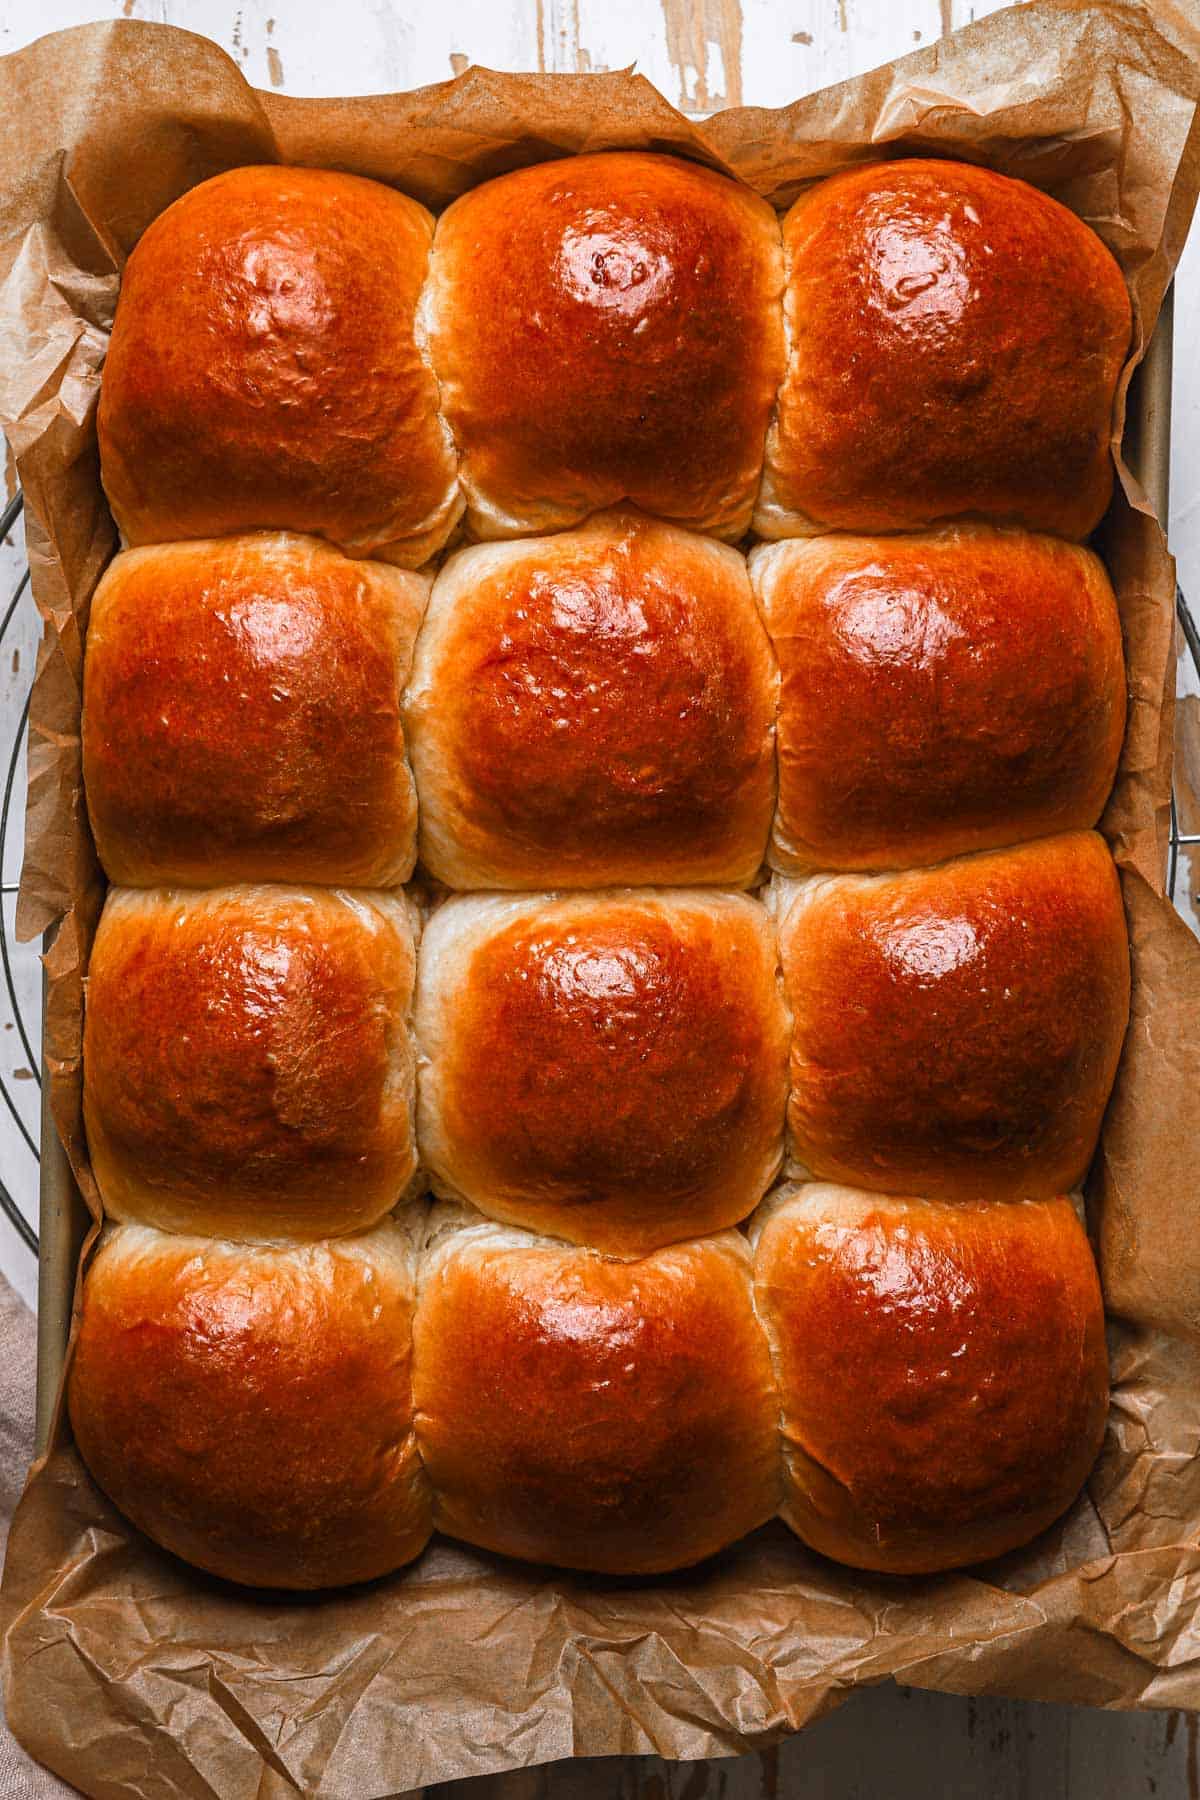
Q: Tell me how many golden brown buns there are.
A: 12